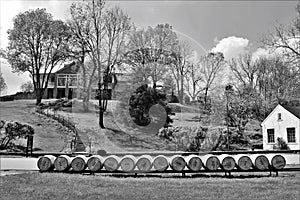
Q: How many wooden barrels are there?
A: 15